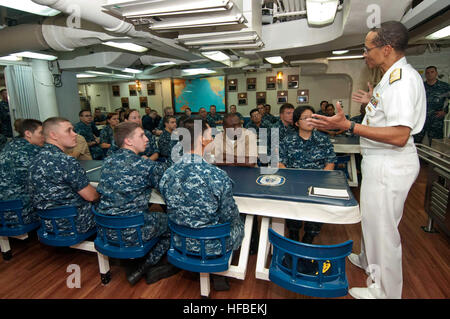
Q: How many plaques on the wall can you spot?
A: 13